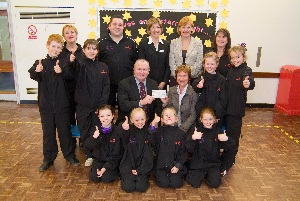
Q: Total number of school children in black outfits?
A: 8